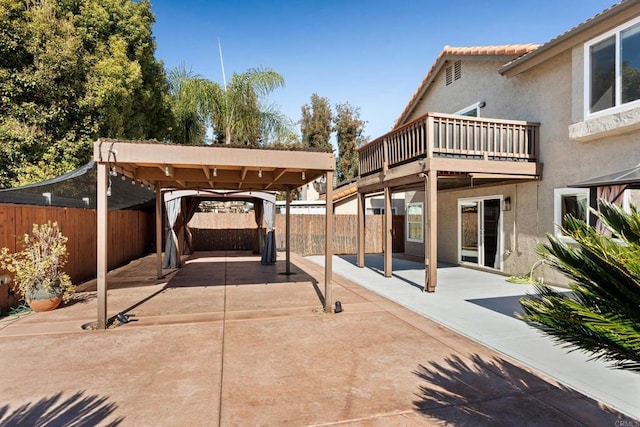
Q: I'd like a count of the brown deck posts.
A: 3